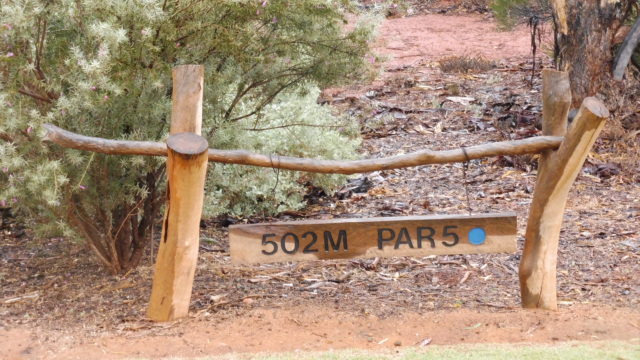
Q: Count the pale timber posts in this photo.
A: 2